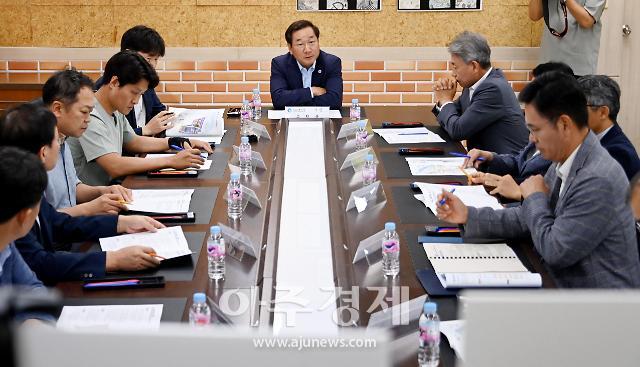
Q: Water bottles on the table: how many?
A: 11